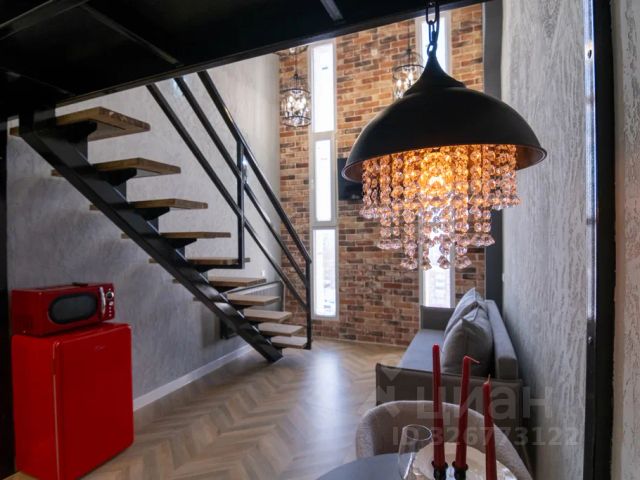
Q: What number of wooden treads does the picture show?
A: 10